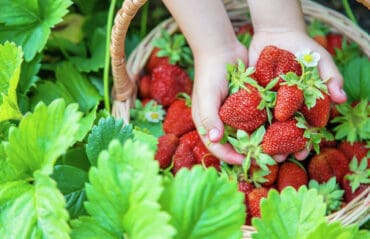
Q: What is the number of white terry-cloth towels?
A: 0